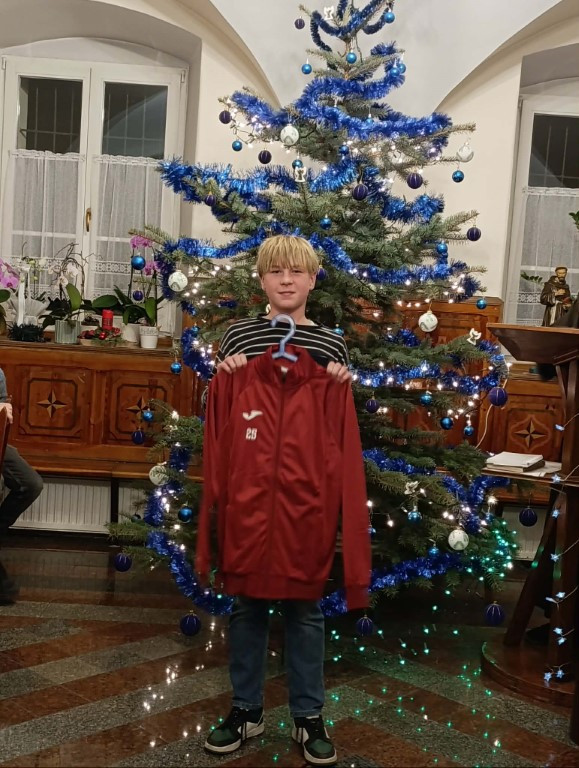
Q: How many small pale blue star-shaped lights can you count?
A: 10